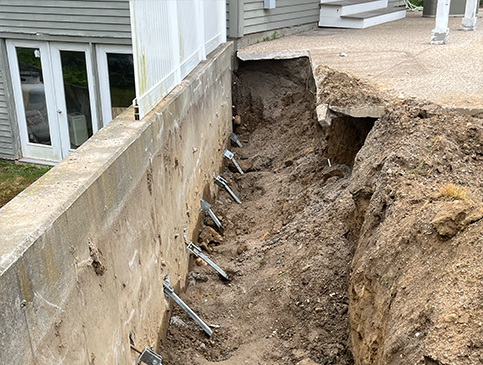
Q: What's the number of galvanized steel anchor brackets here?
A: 7